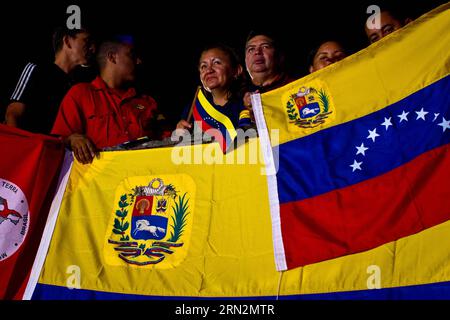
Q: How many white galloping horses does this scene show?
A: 2